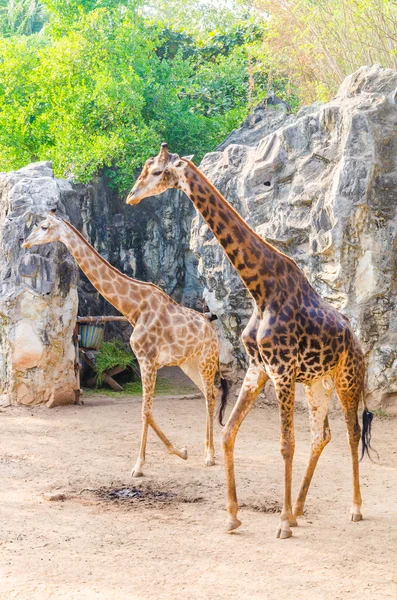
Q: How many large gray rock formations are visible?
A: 2